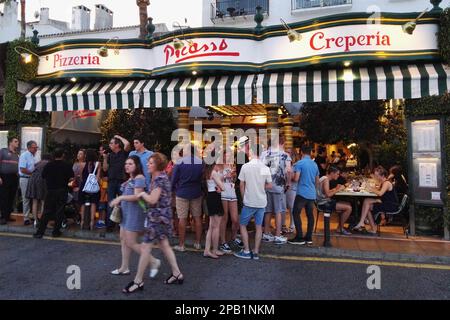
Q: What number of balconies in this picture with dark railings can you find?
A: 2